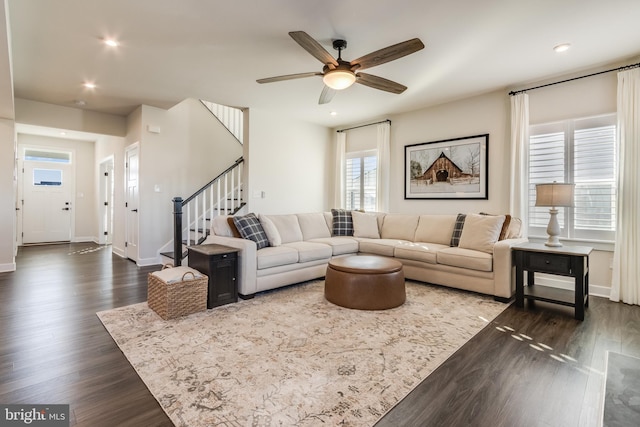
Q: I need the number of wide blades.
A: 5